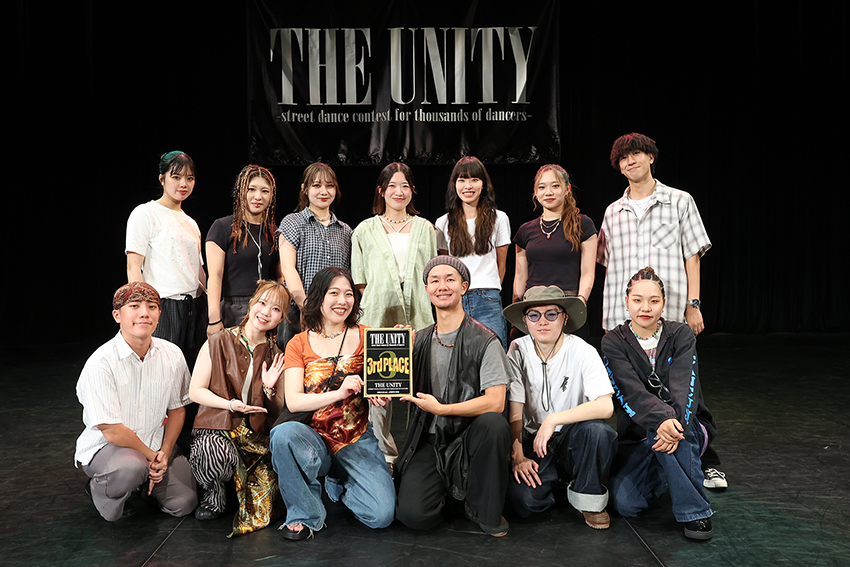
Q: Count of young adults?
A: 13